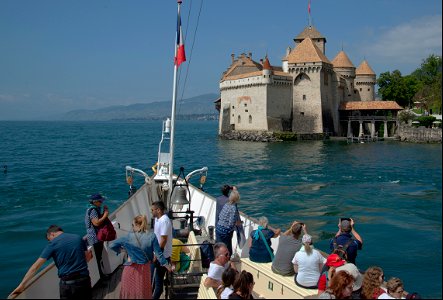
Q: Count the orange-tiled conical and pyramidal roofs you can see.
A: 5